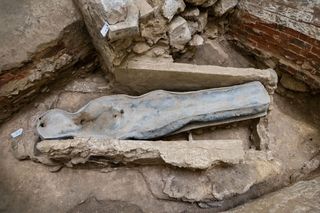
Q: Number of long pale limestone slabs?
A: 2